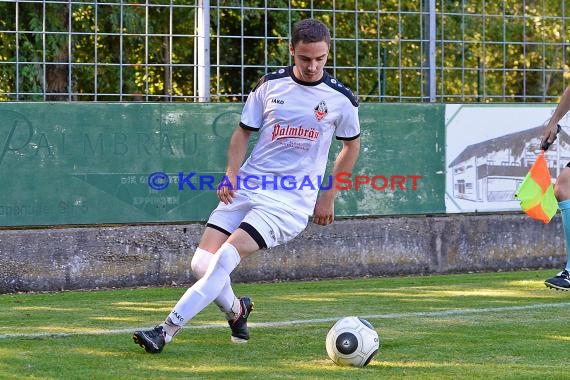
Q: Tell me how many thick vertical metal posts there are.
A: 2